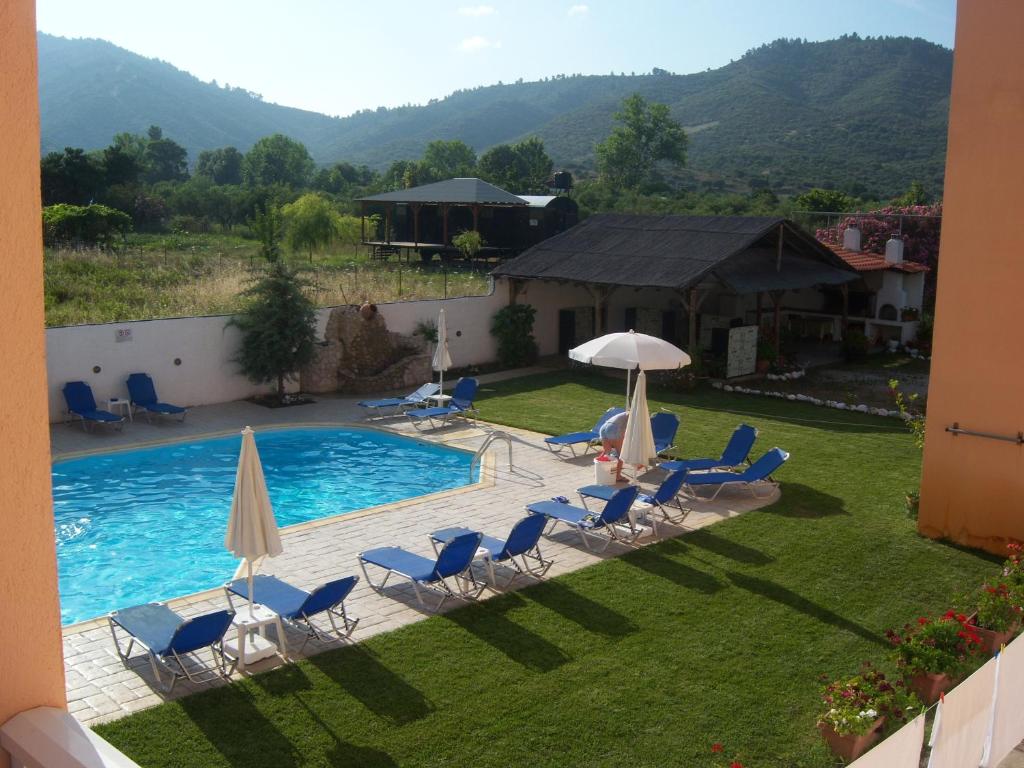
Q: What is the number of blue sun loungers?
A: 14